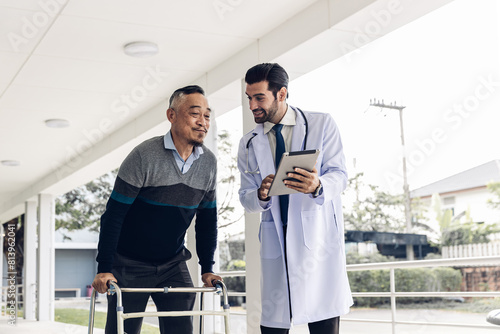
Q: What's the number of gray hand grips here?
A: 2